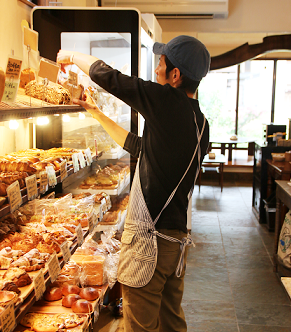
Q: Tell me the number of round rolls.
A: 5